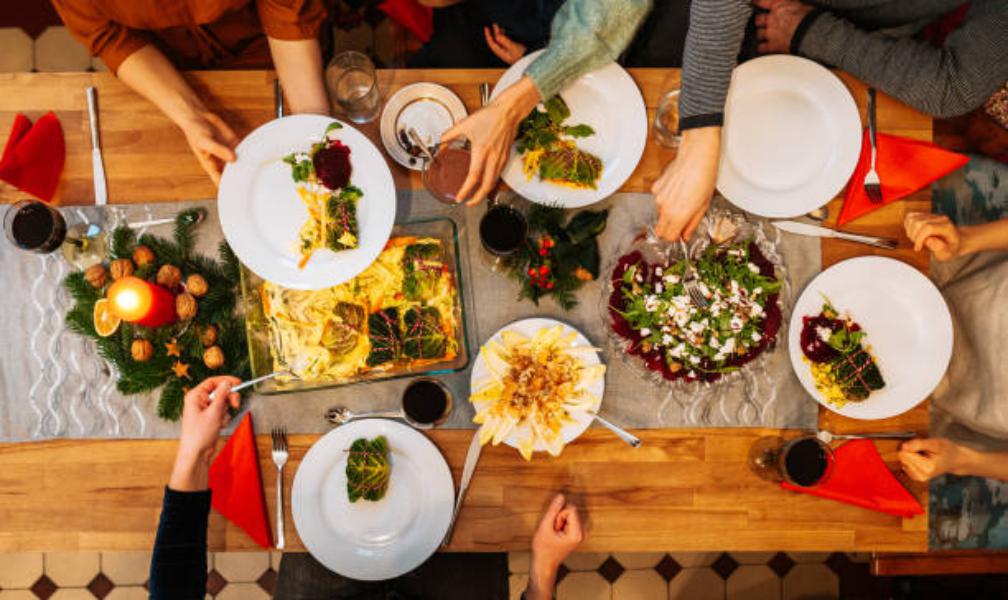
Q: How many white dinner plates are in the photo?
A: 5